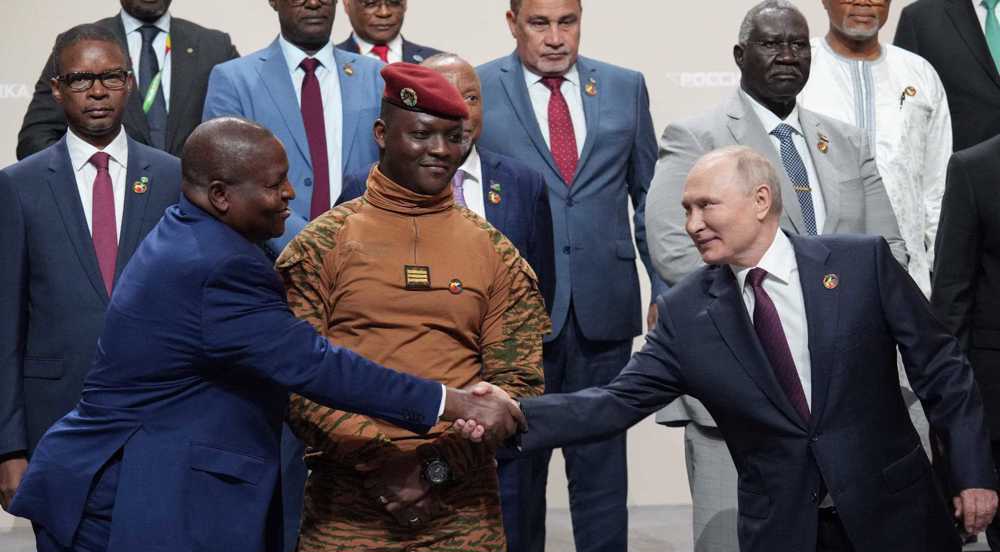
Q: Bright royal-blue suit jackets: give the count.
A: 1